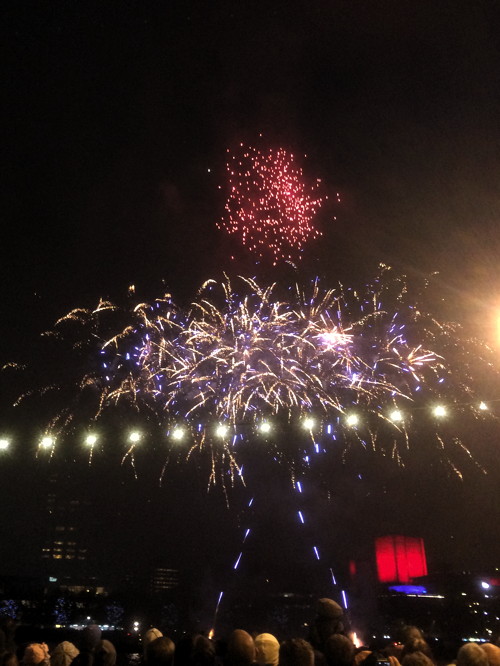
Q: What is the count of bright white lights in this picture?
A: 12